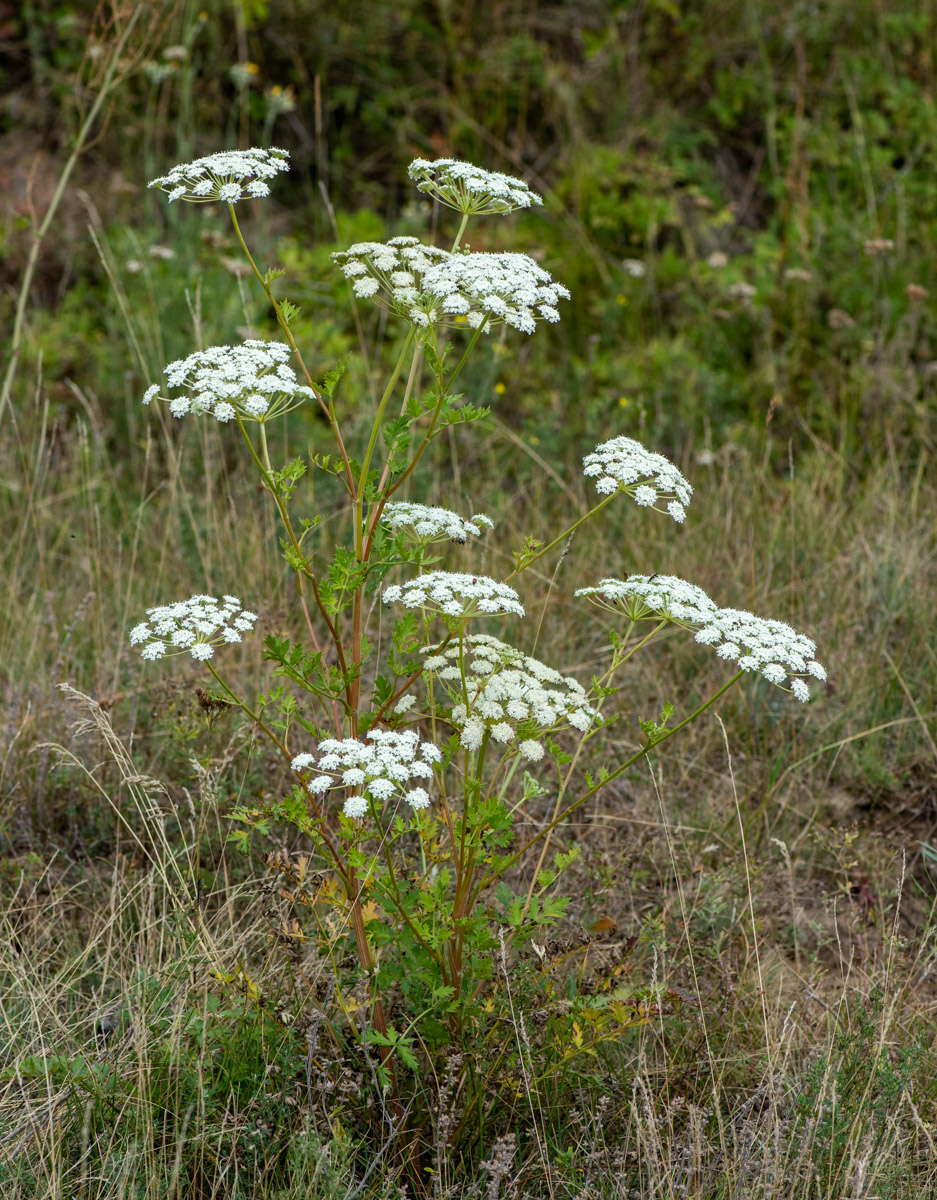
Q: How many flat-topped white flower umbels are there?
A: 13